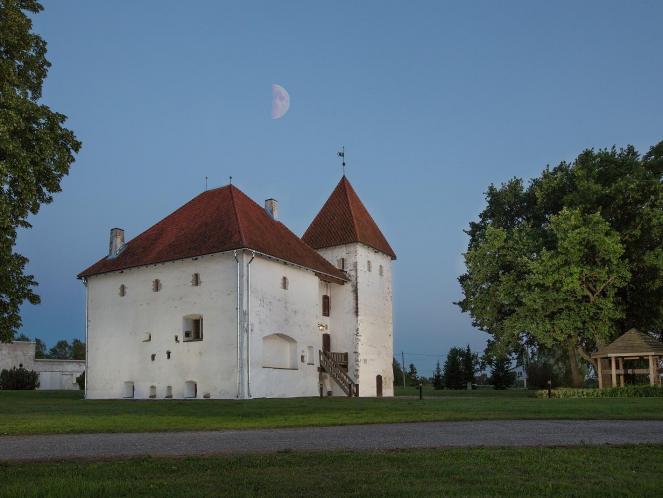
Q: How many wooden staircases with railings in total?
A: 1